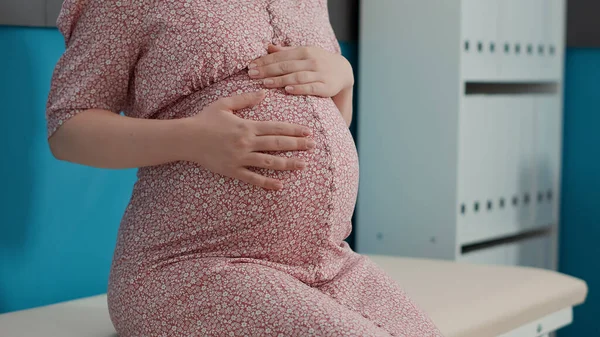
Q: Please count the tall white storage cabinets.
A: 1